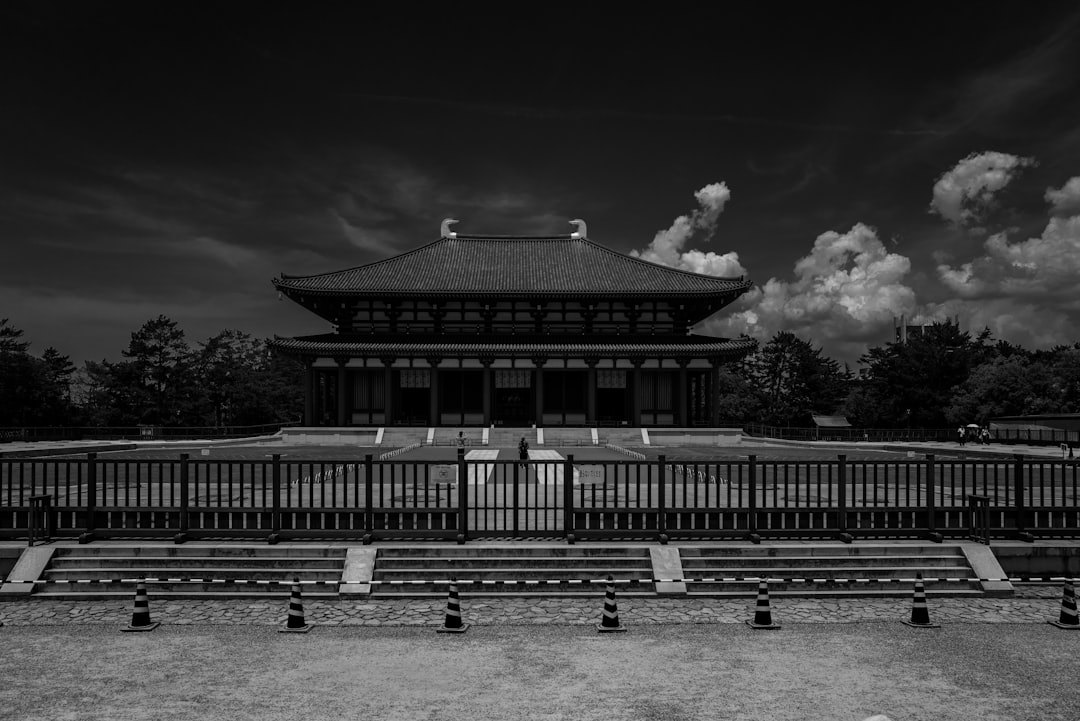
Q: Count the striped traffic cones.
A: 7